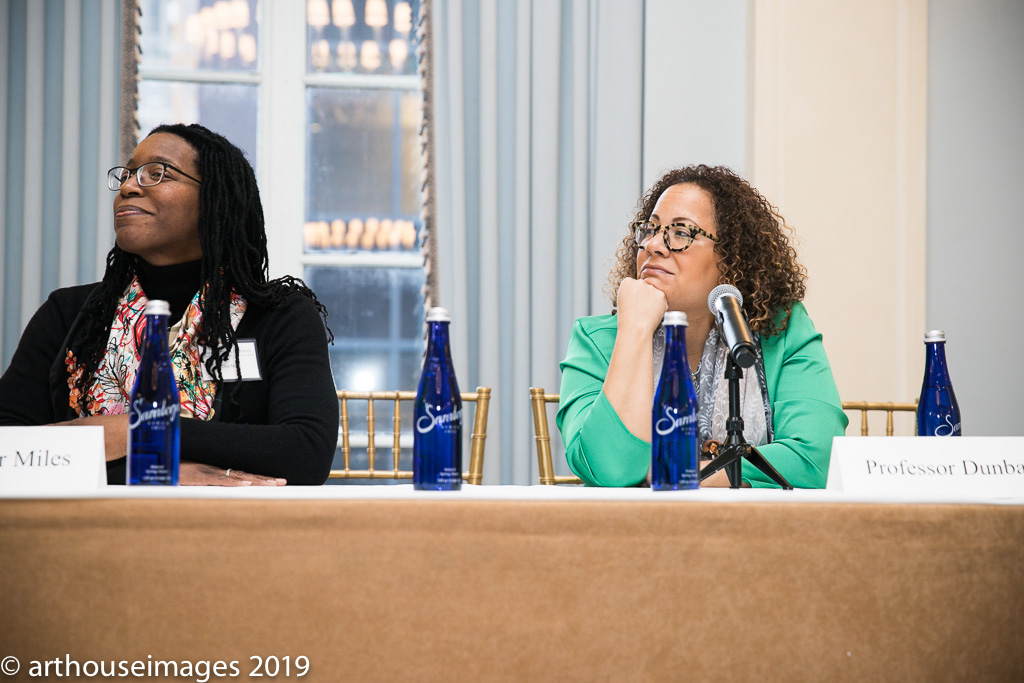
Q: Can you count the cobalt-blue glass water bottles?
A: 4